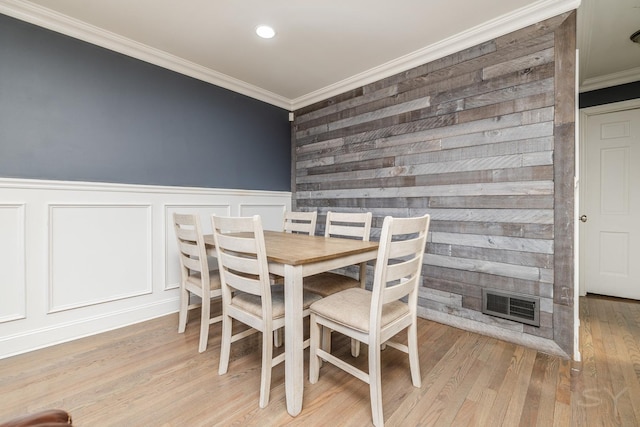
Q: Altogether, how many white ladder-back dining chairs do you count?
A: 5